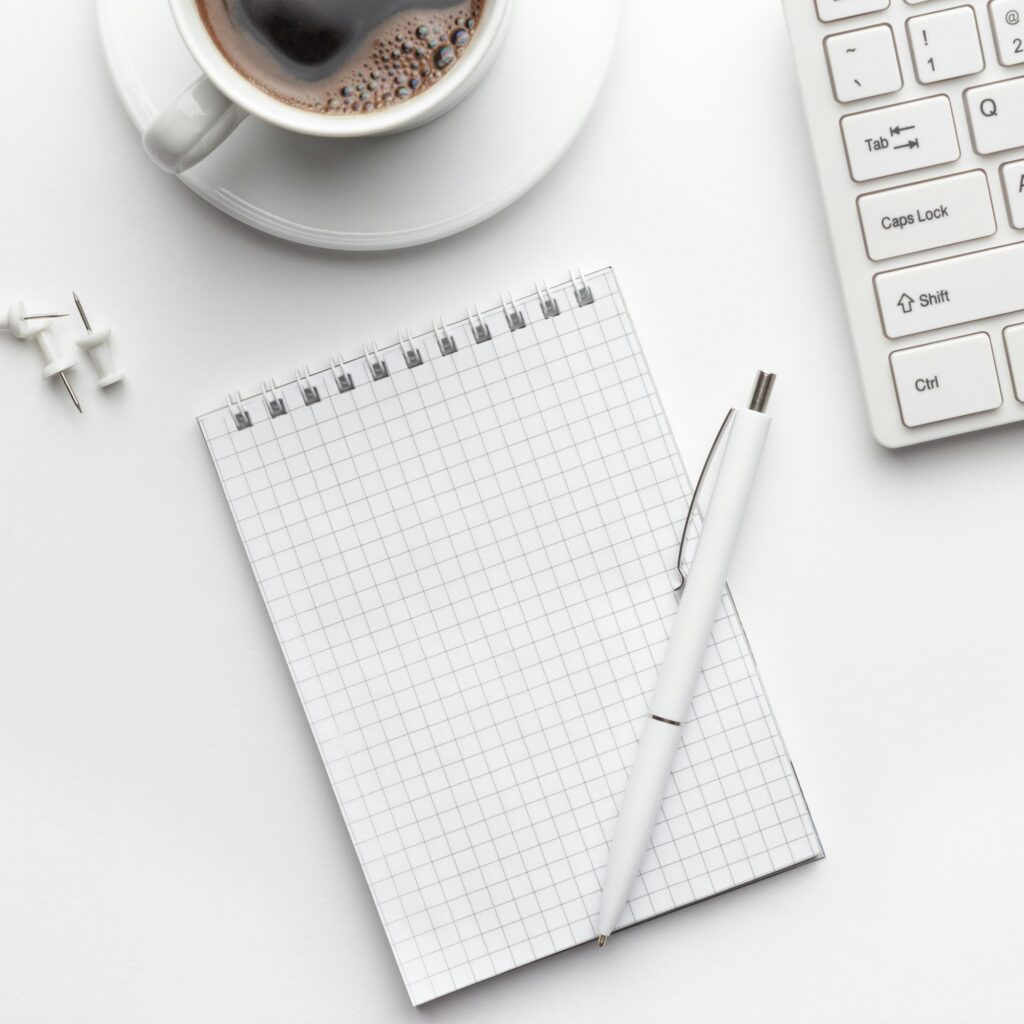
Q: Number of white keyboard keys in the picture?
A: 12